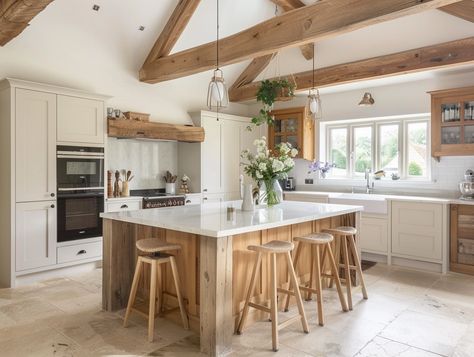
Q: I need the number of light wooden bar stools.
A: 4